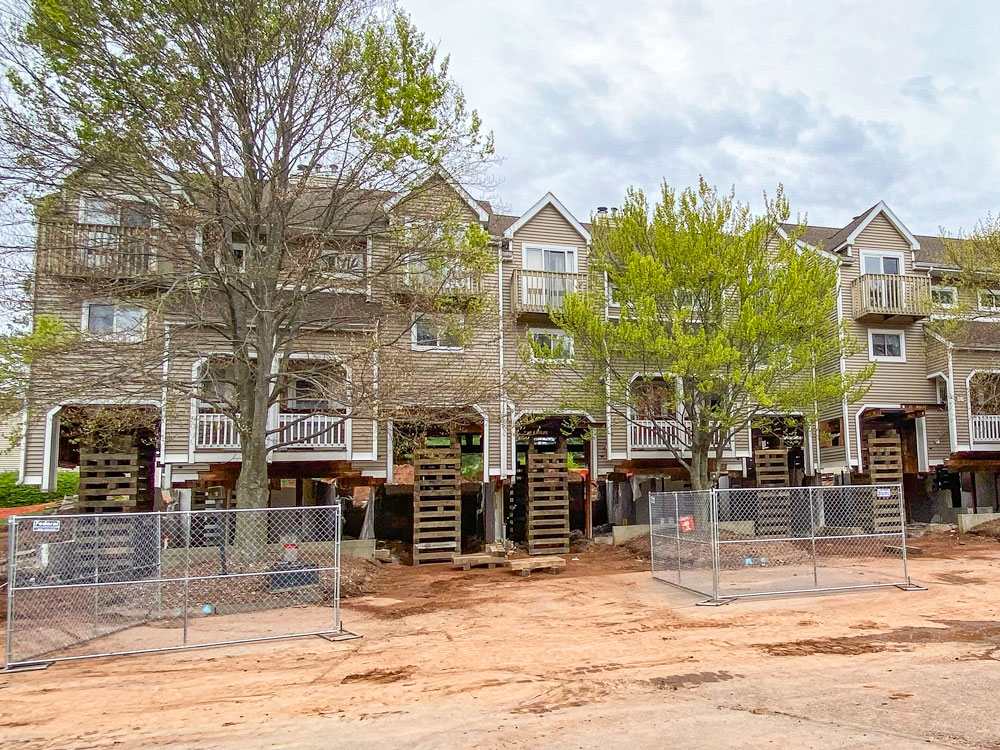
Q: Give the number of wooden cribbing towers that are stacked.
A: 5